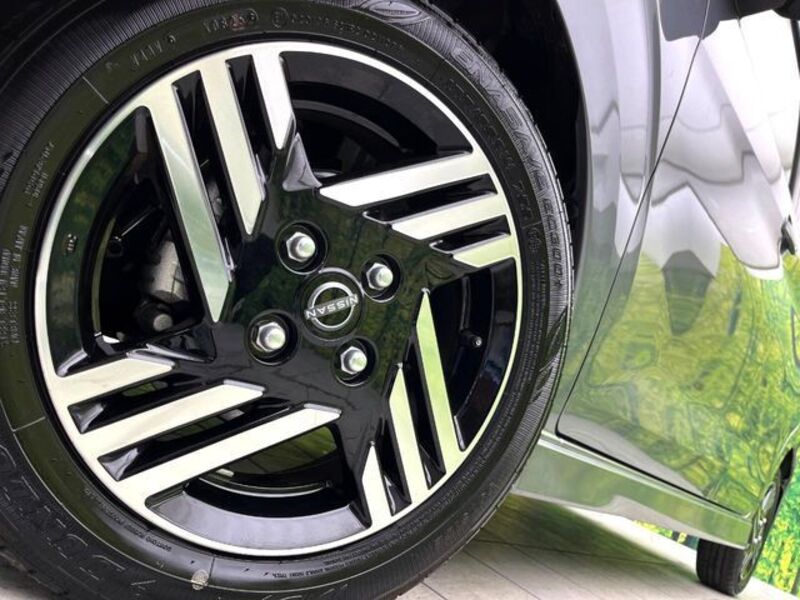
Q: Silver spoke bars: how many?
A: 12